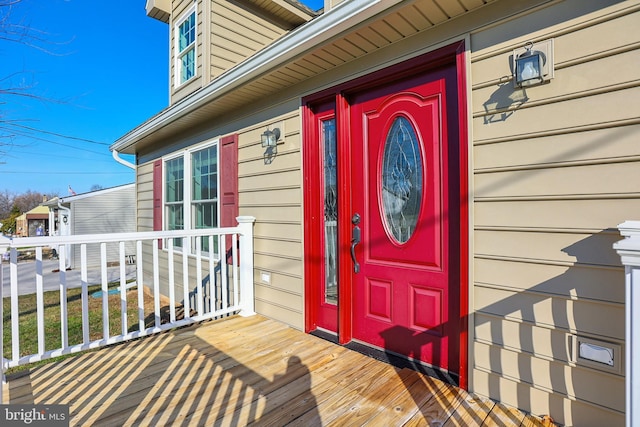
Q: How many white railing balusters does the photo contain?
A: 14